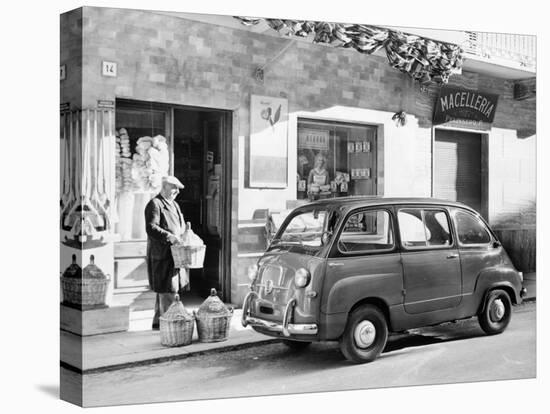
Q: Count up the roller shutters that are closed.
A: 1